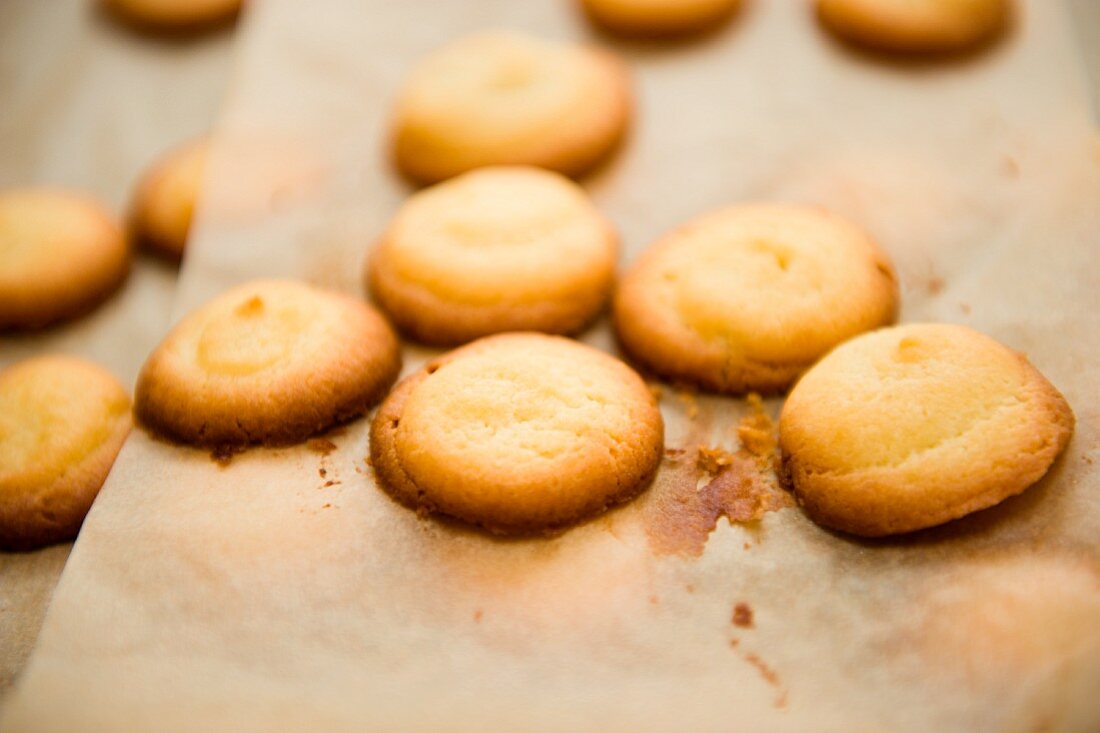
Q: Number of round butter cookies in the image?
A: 12